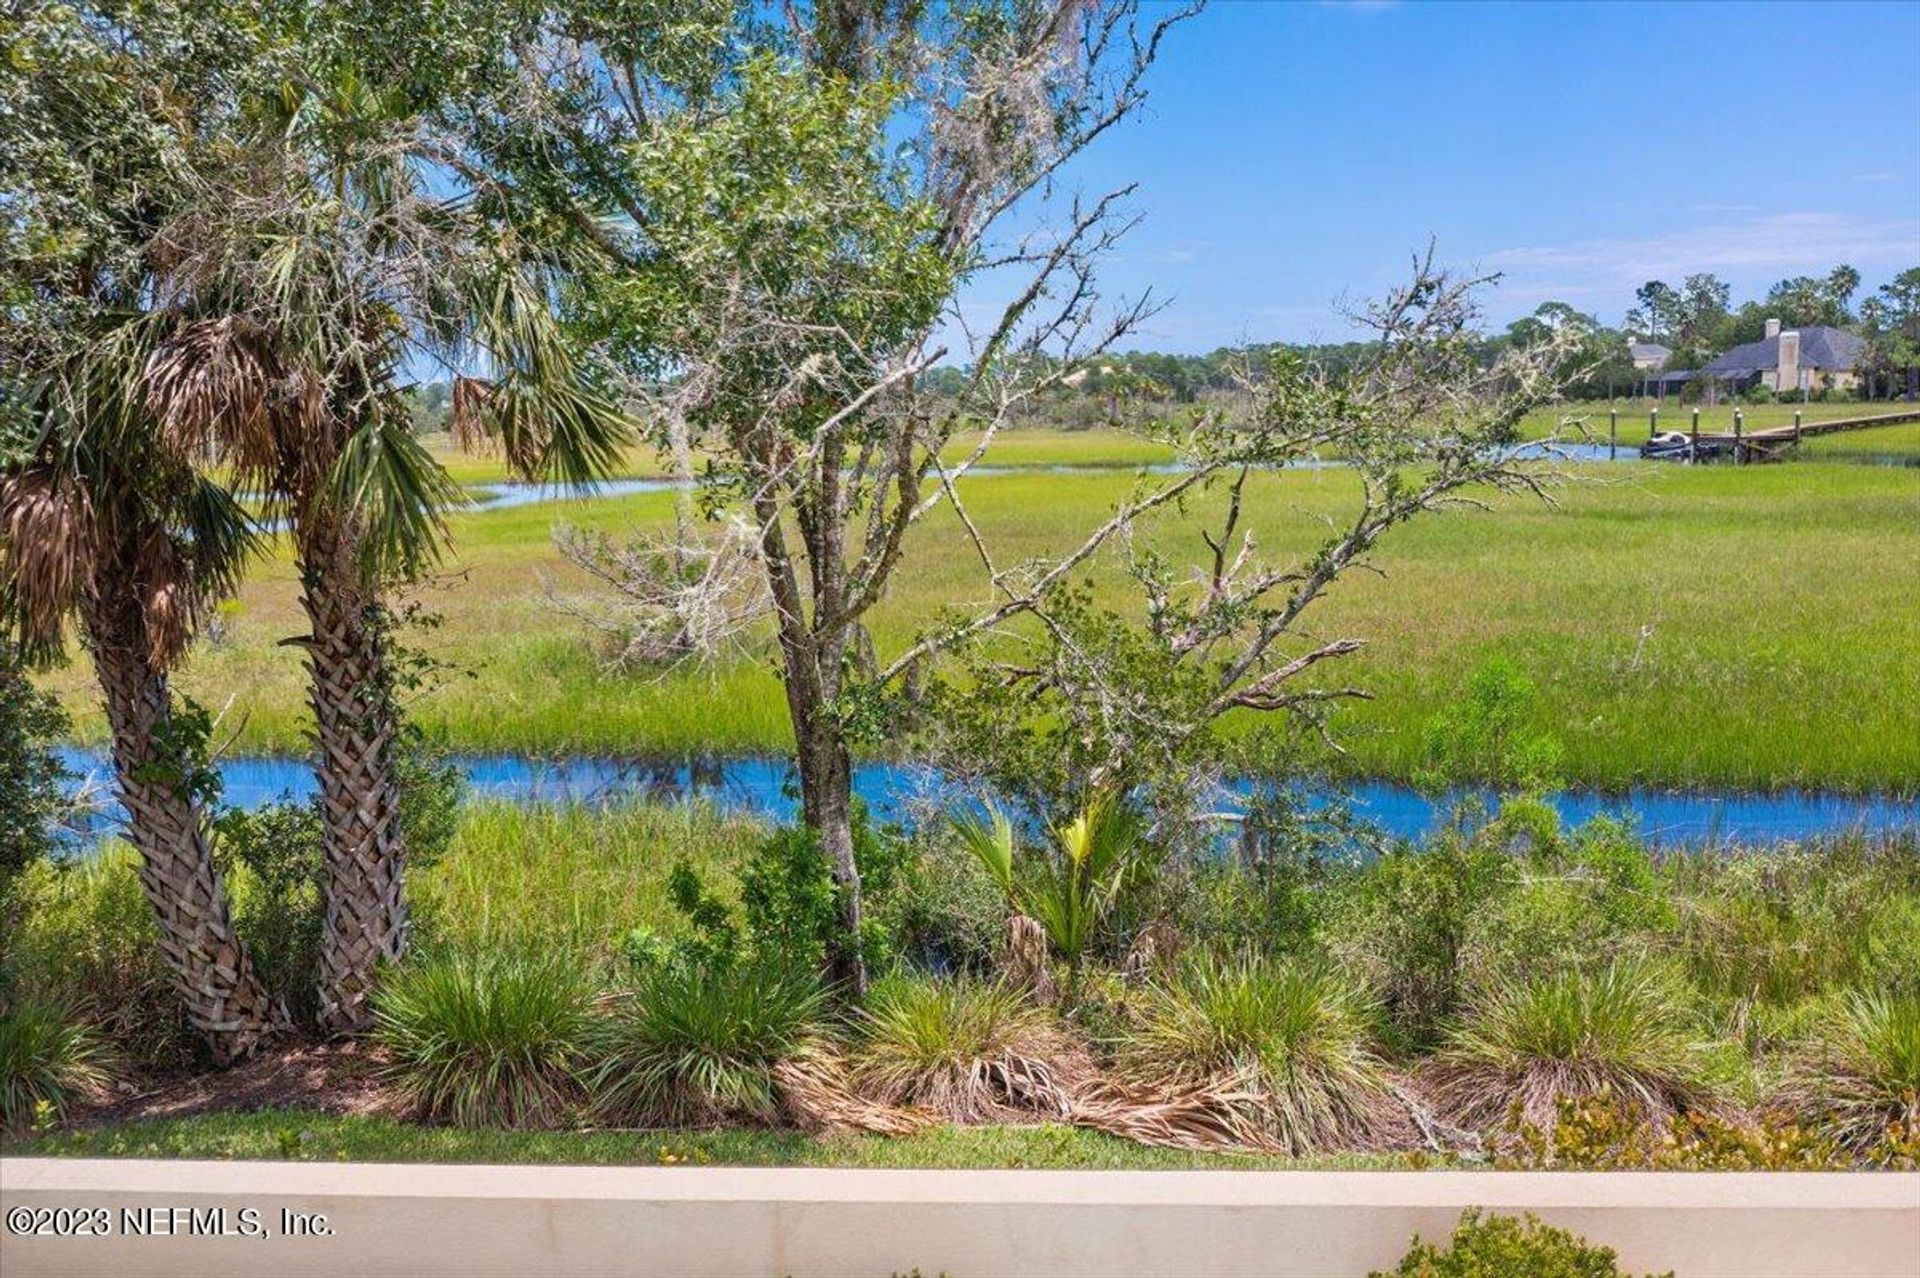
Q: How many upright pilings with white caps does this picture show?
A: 6